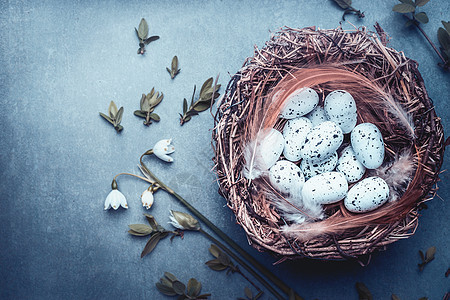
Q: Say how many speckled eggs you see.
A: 12